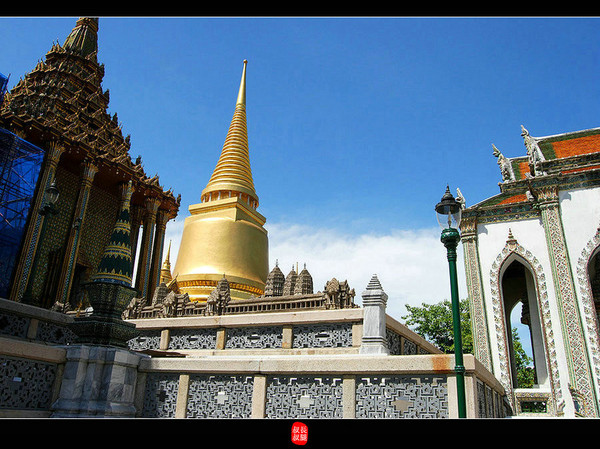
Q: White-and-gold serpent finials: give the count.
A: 3